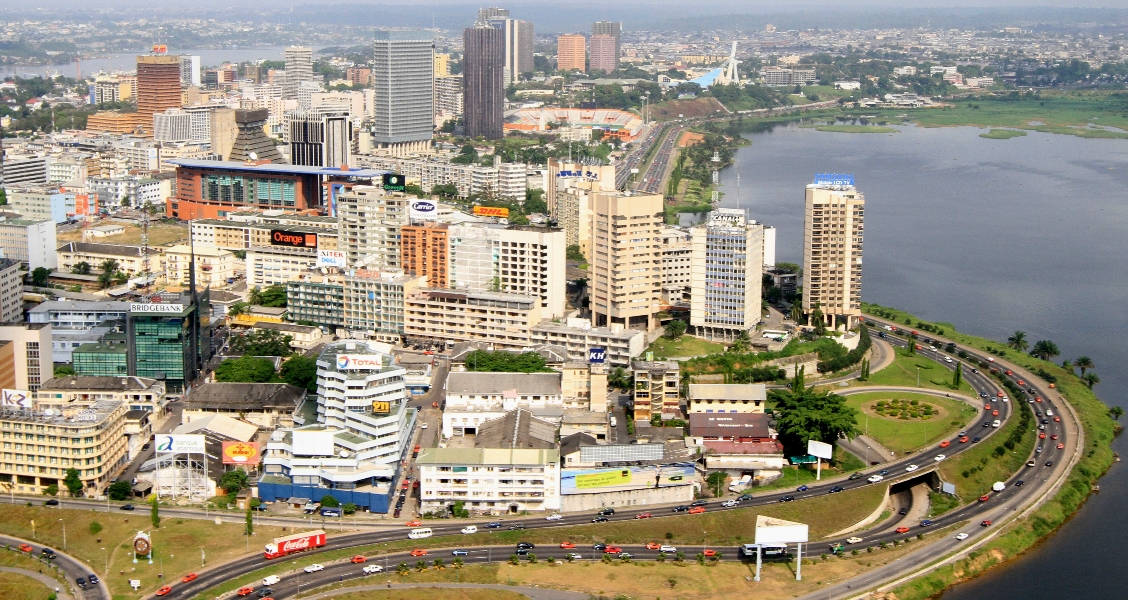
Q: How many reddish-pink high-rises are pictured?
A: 2